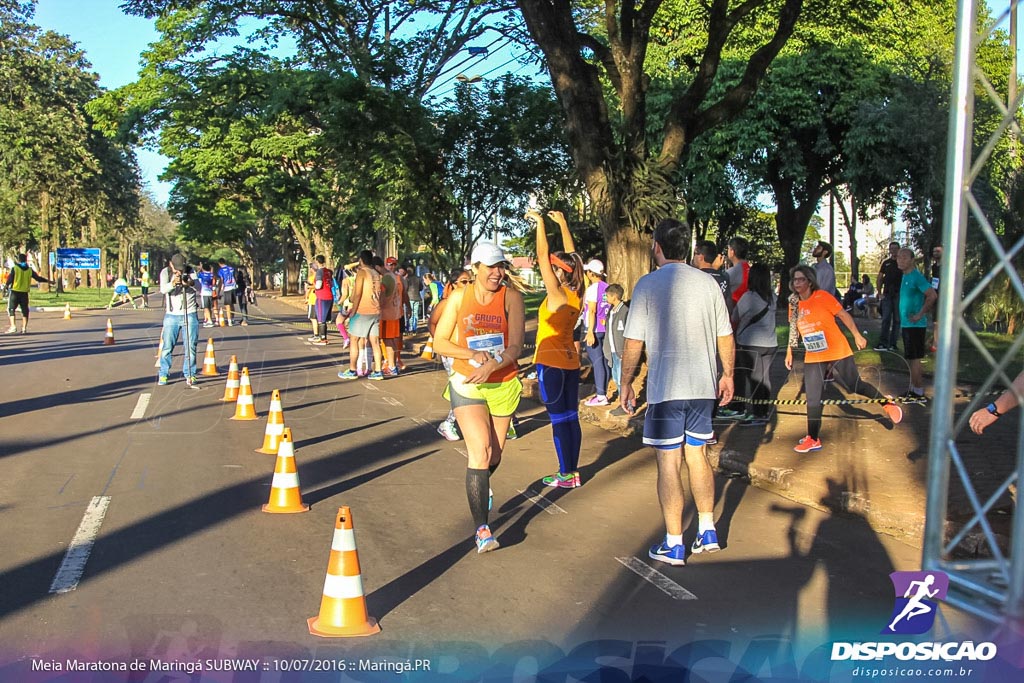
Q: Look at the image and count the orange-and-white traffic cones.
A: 11